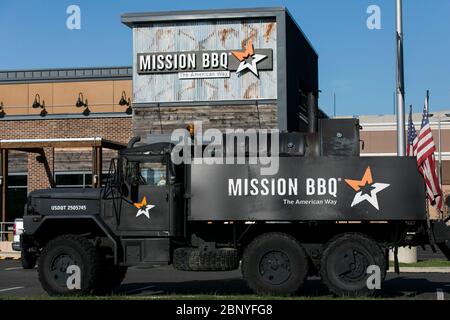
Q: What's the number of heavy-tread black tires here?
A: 4